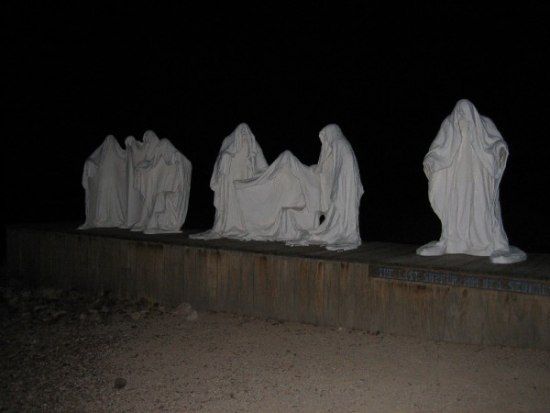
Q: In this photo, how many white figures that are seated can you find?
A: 1